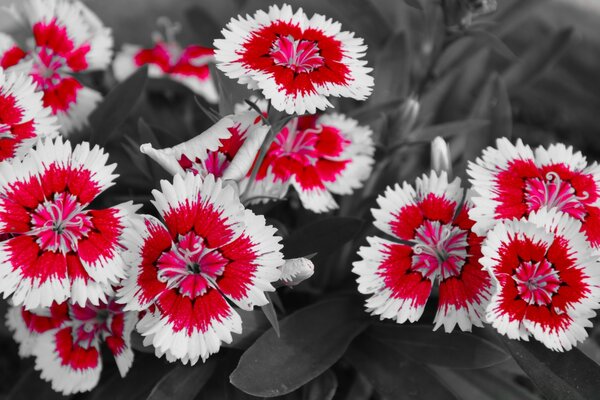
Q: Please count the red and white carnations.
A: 12